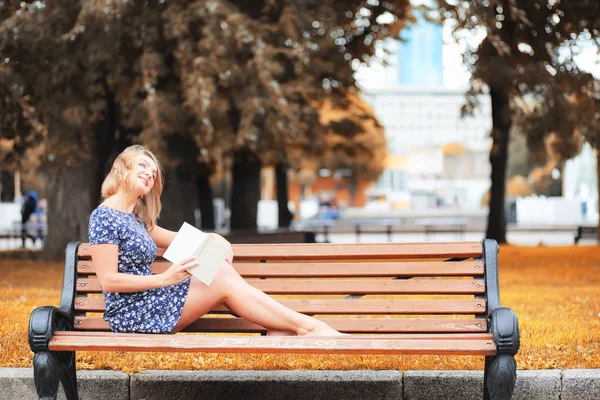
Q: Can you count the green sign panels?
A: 0